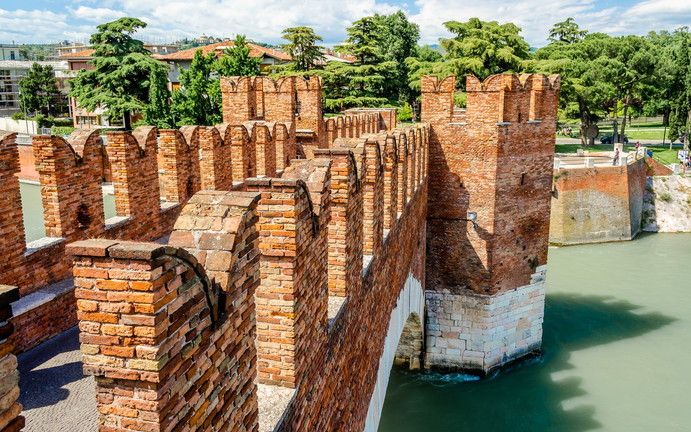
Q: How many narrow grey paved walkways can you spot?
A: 1